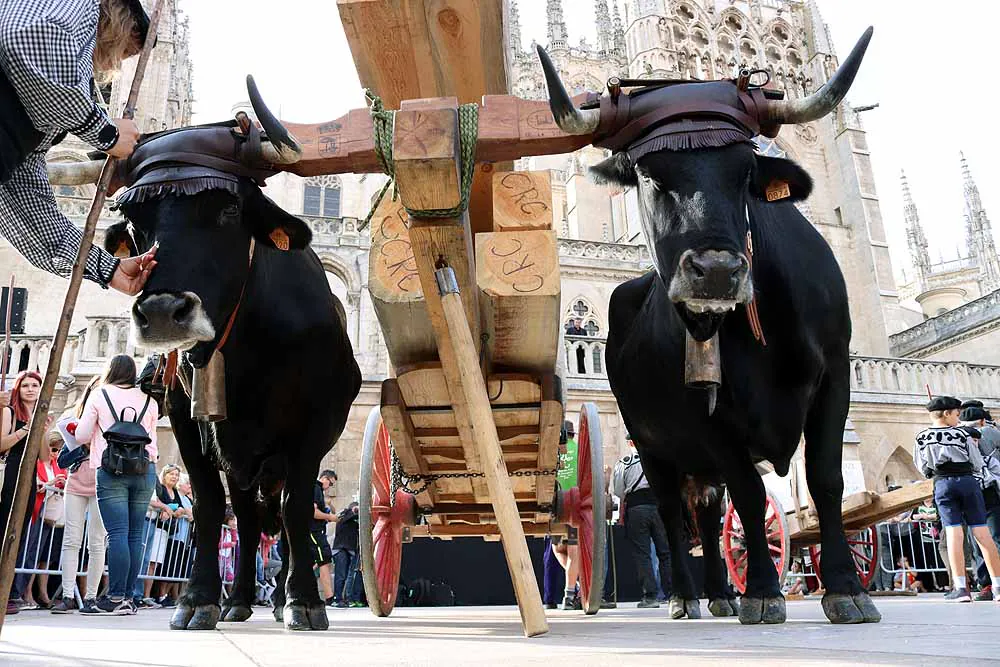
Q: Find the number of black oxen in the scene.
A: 2